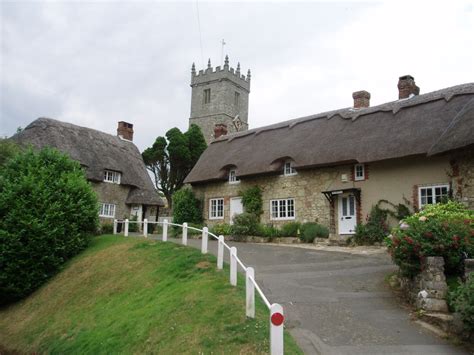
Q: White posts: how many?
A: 10